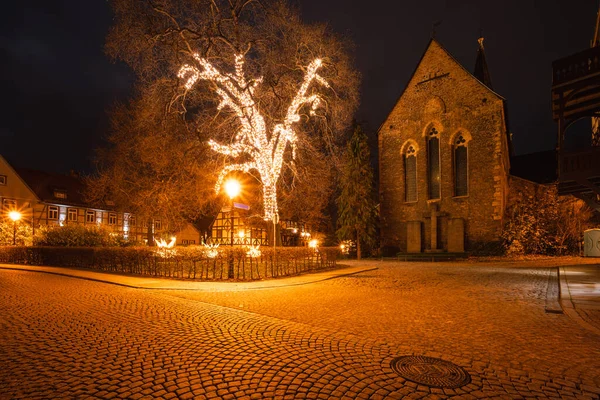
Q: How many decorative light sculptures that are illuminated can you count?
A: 3